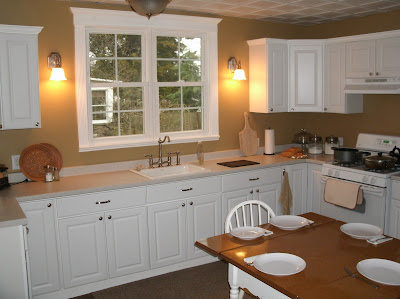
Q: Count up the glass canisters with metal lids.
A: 2